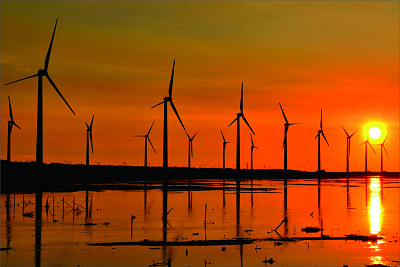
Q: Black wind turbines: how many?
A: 14